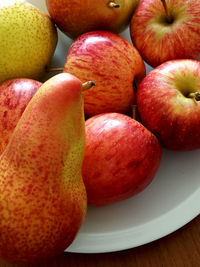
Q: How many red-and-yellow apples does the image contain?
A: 5